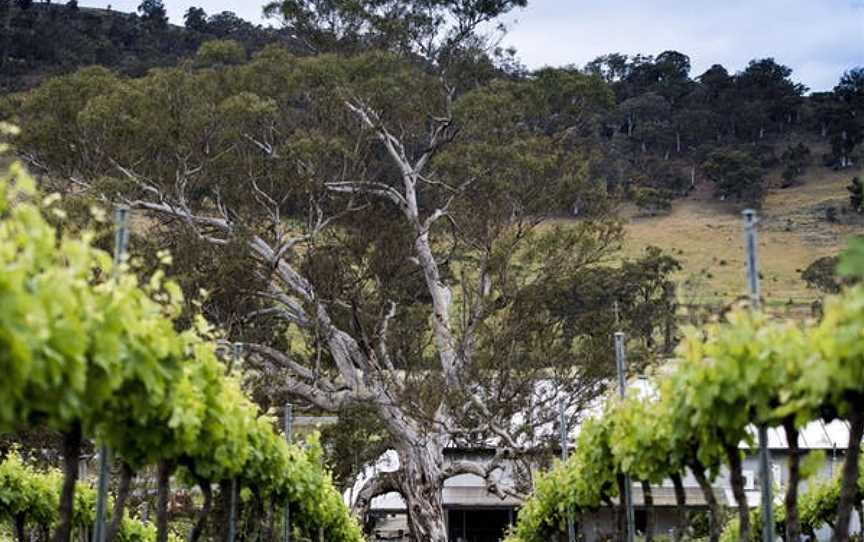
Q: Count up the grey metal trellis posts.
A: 6